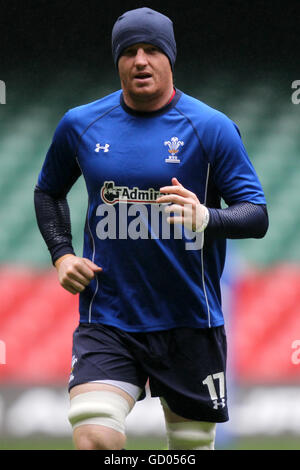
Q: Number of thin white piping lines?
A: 2